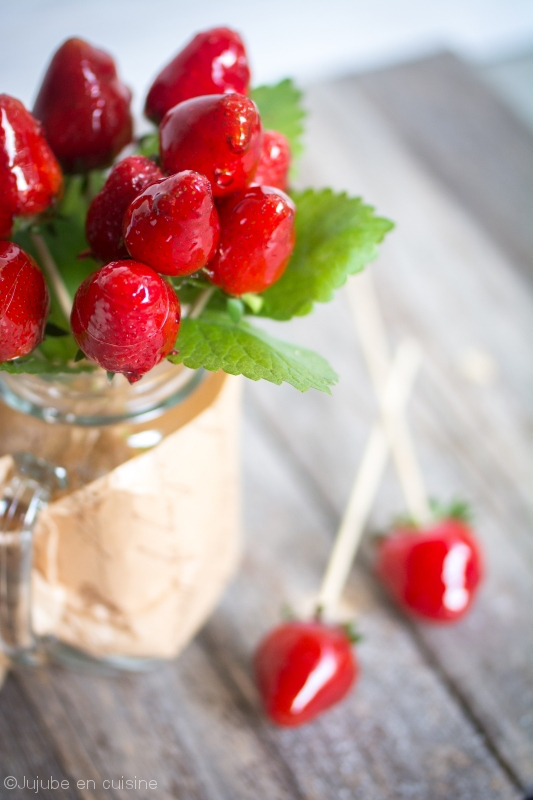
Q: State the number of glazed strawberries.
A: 12